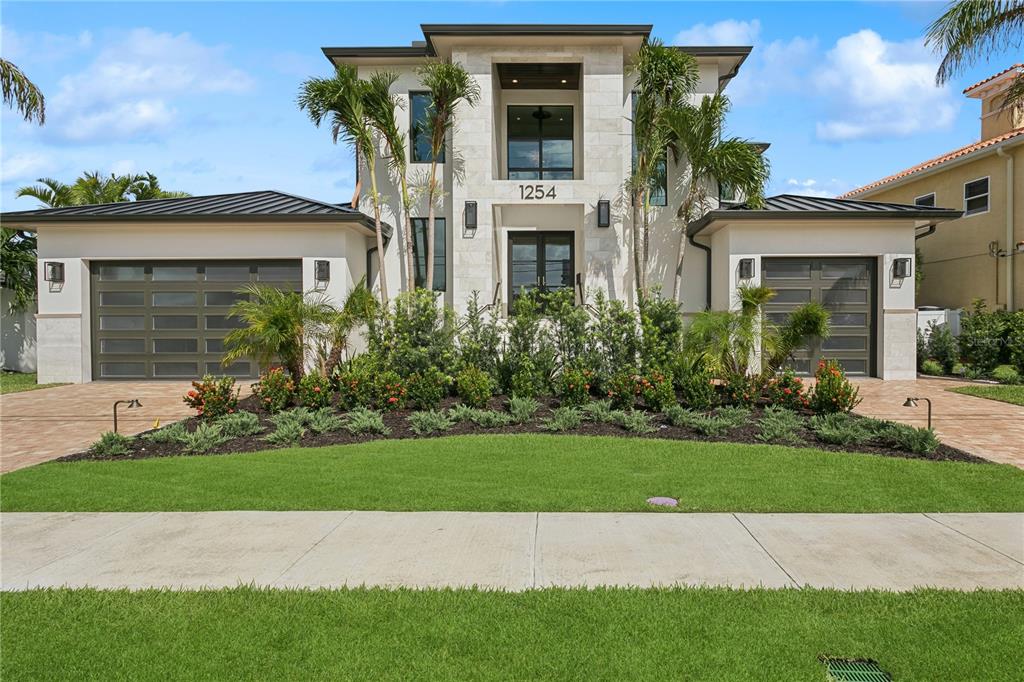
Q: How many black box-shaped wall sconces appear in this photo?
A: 6